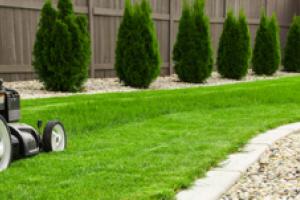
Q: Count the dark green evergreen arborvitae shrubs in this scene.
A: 6